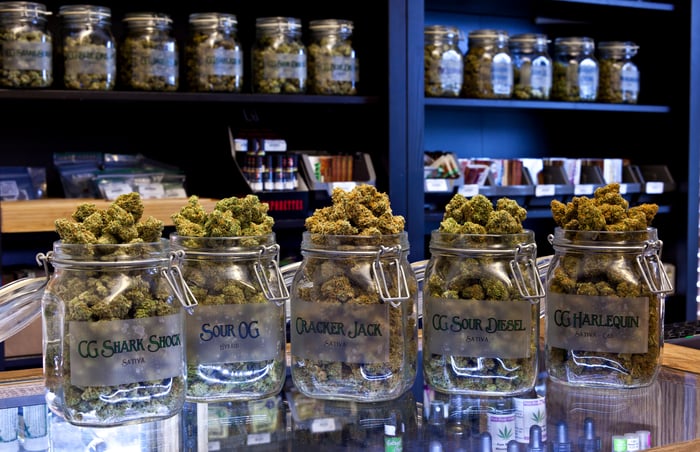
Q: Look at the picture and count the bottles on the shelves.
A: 11